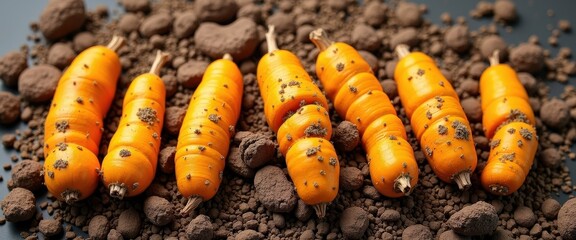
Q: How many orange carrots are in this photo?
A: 7